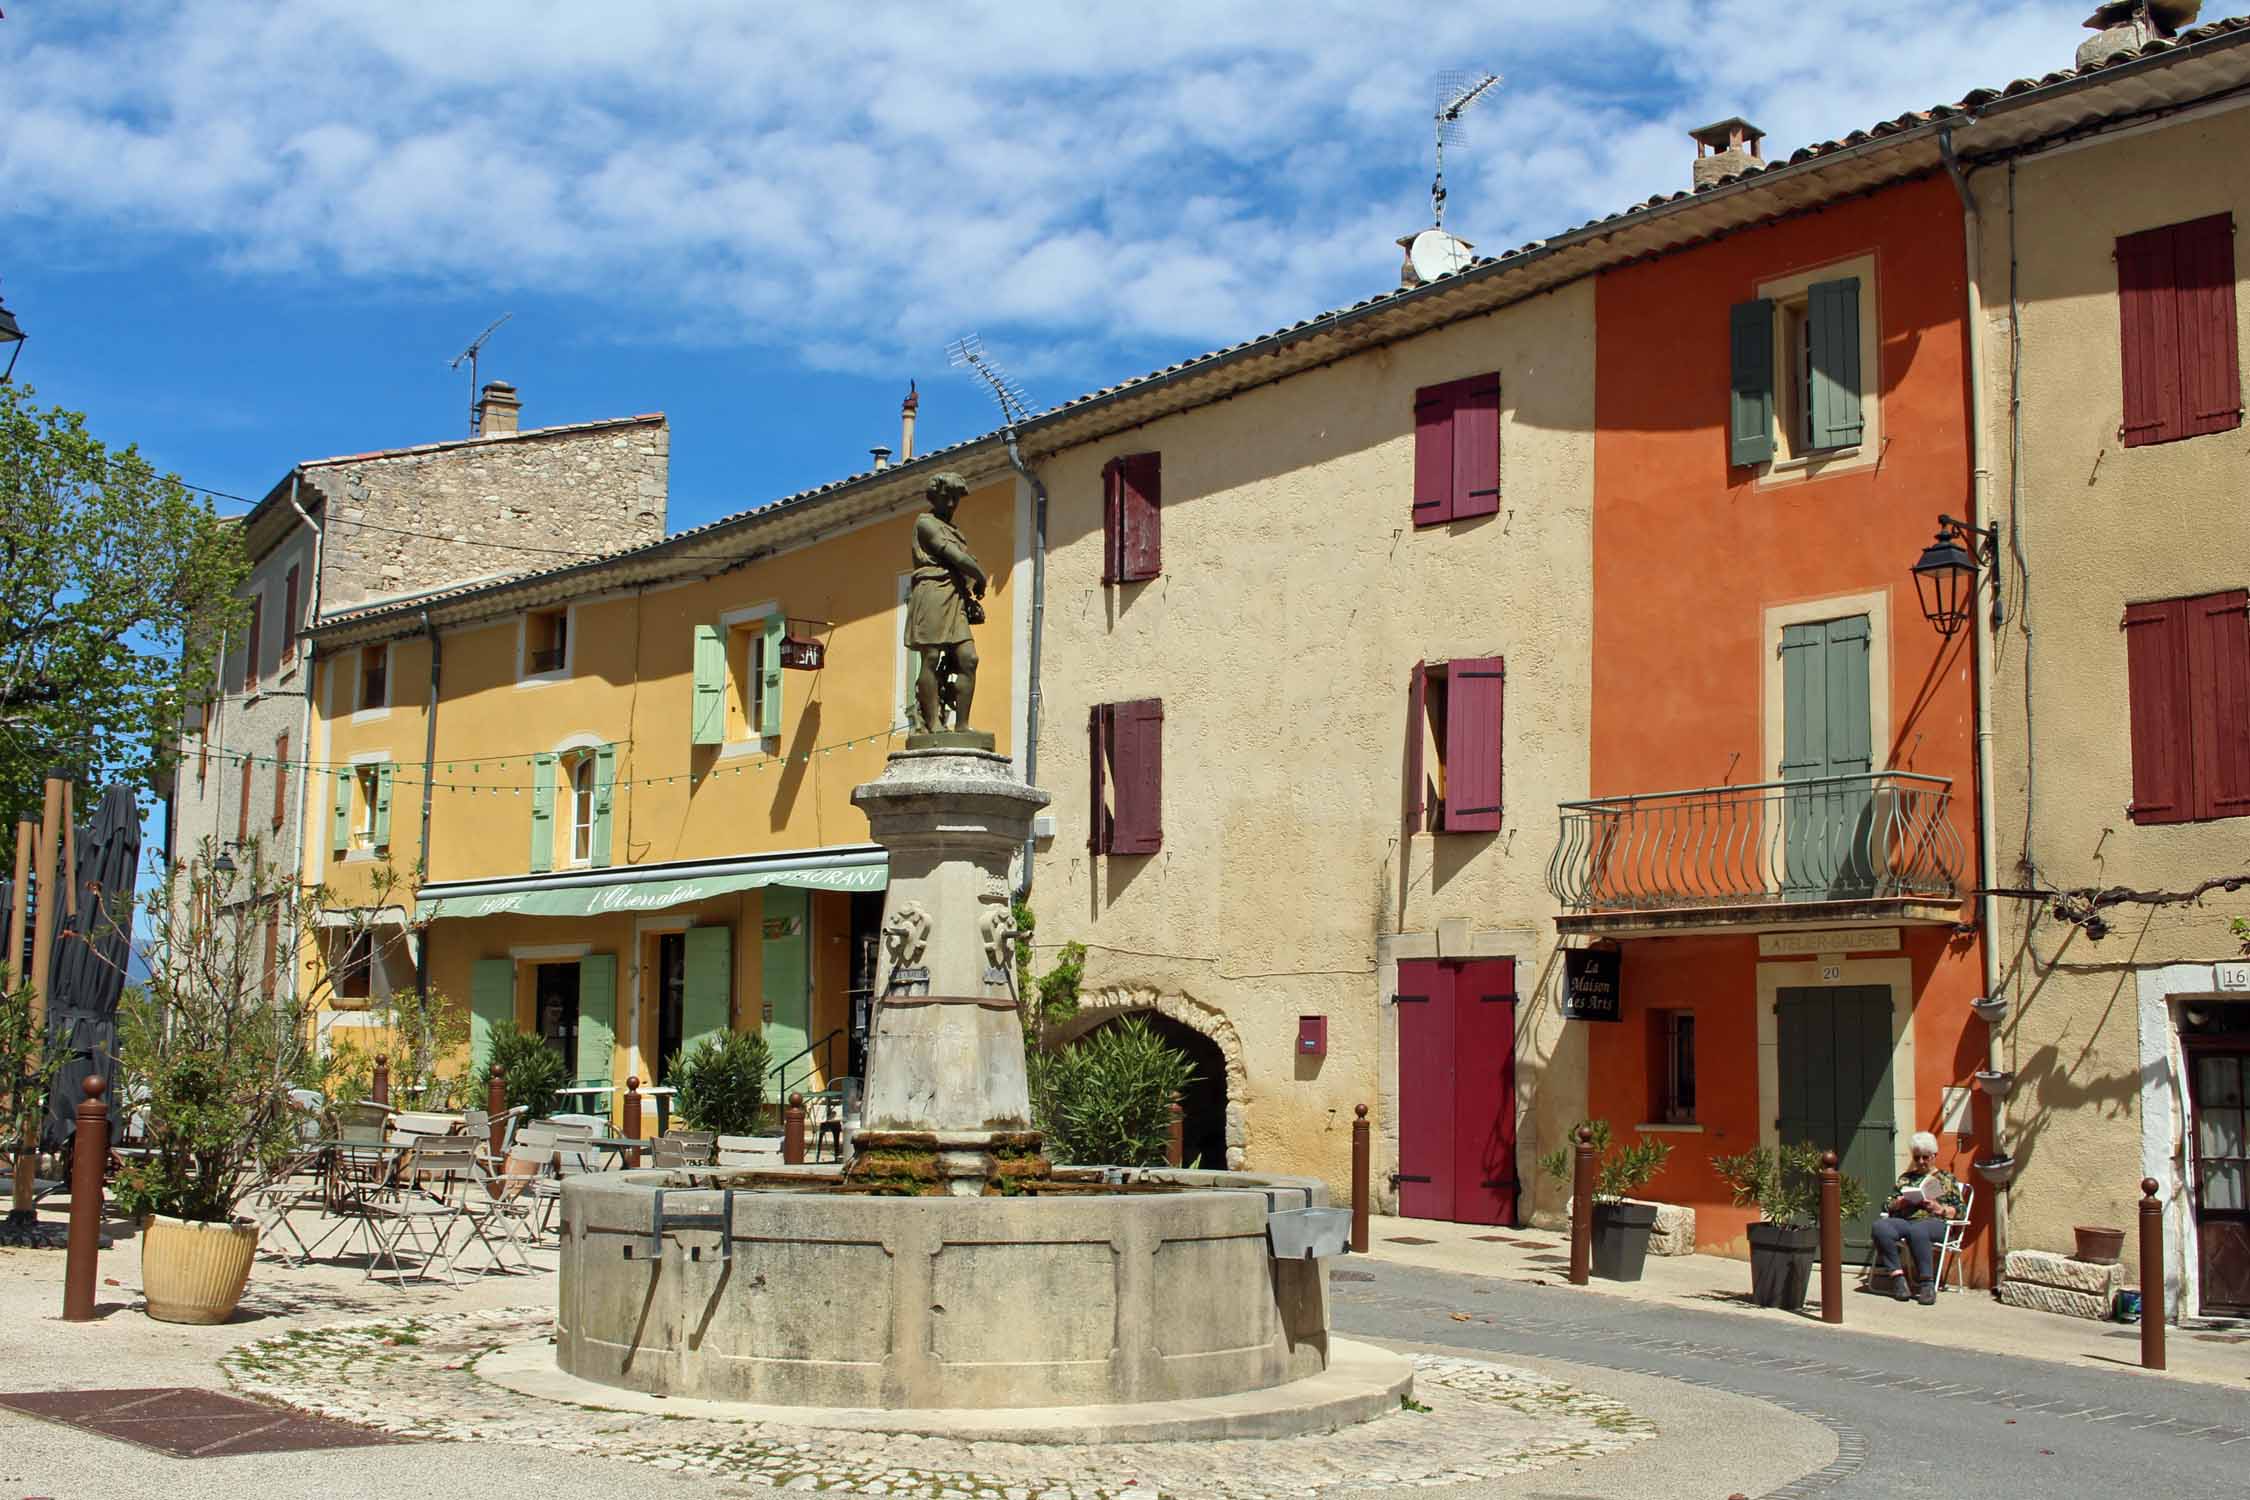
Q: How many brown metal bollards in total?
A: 10